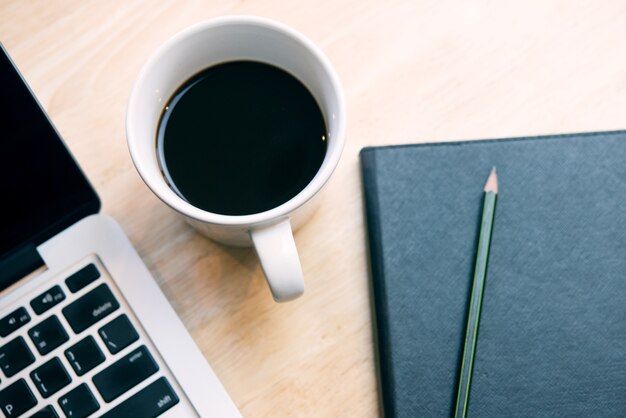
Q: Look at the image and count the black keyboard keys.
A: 14